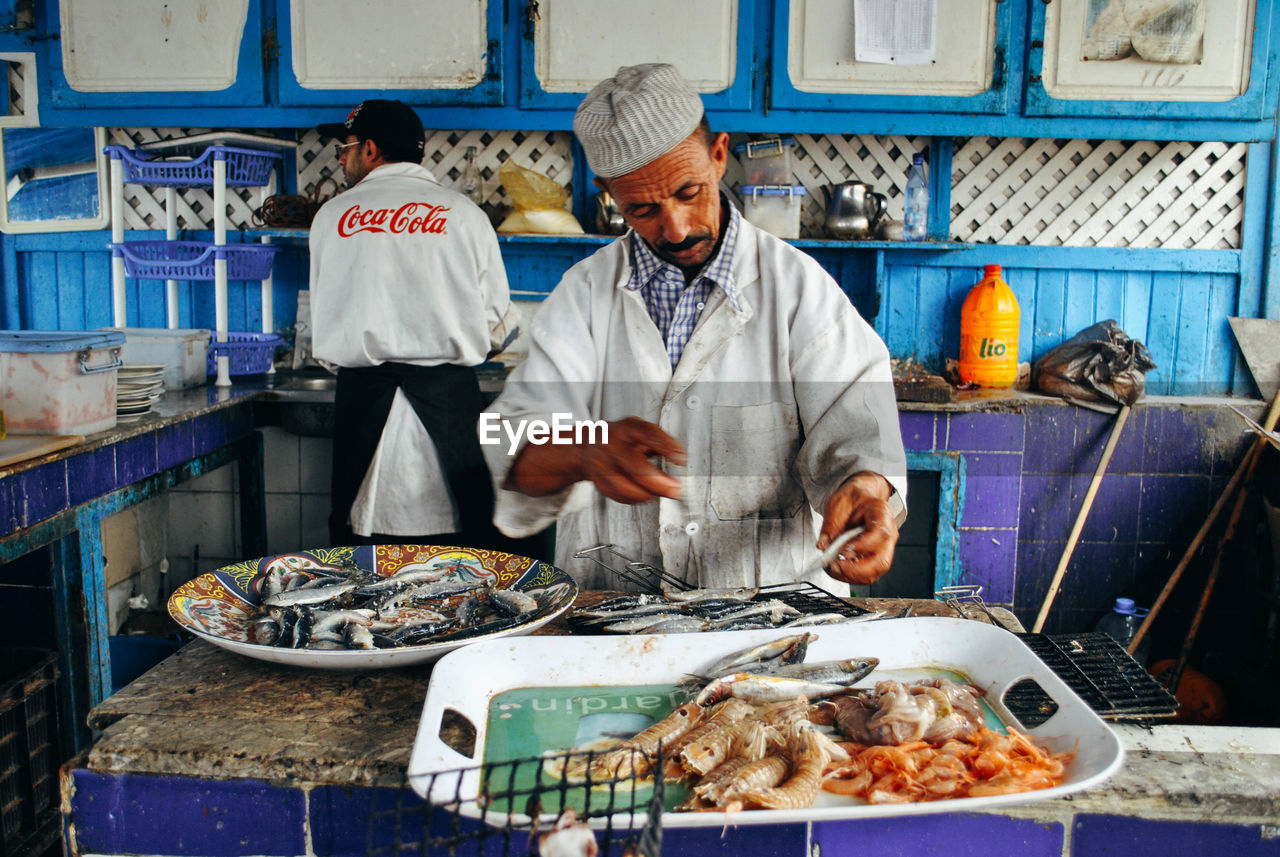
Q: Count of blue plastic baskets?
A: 3